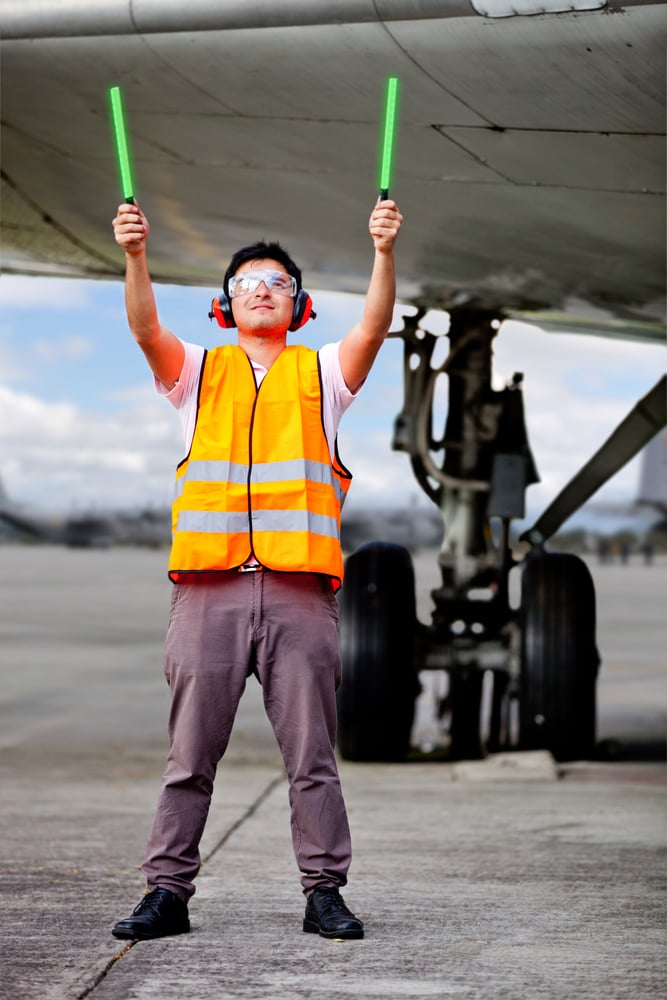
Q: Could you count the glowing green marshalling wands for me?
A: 2